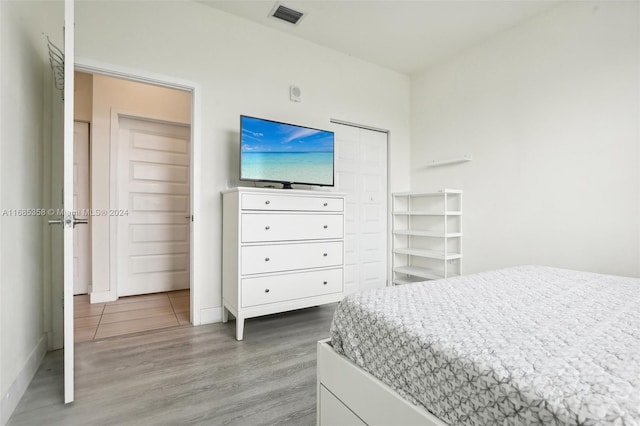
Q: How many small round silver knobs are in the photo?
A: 8